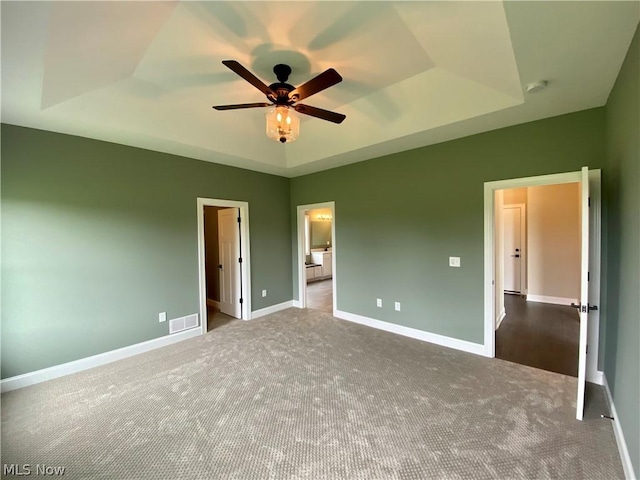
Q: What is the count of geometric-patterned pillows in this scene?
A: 0